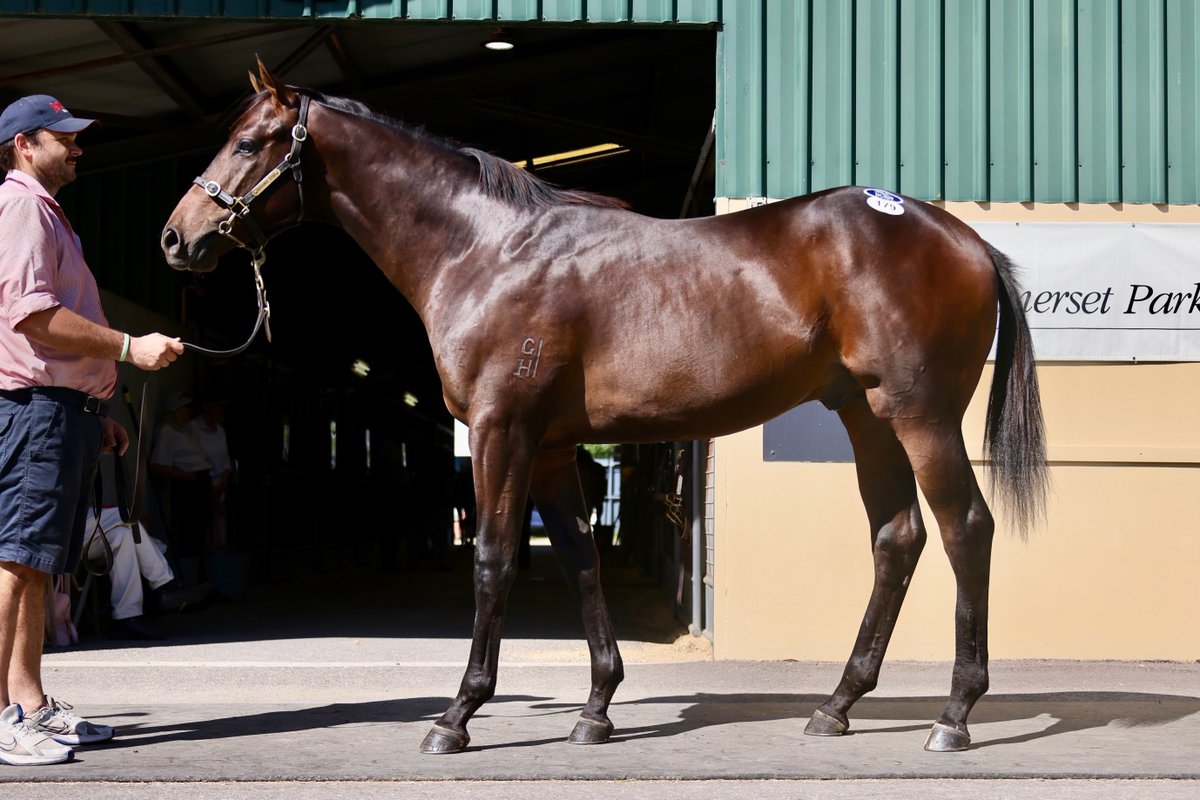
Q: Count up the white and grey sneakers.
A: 2